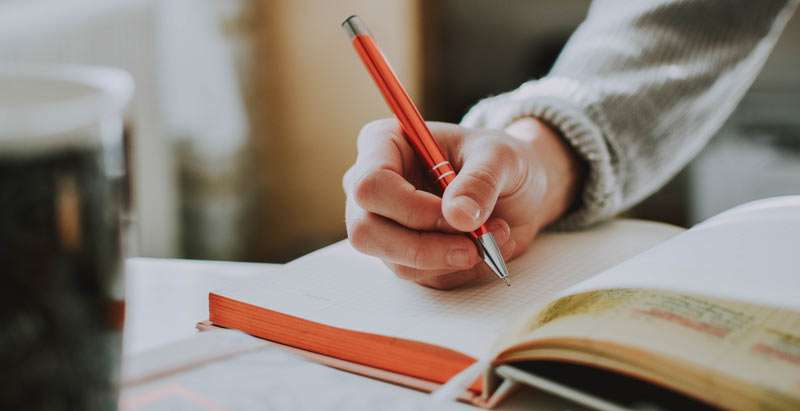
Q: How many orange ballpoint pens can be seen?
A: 1